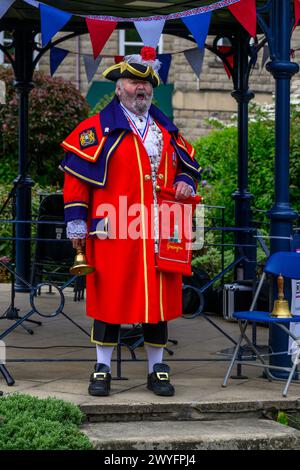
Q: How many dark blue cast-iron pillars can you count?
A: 3